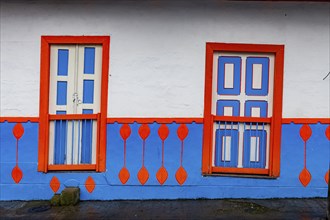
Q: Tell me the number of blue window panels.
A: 12